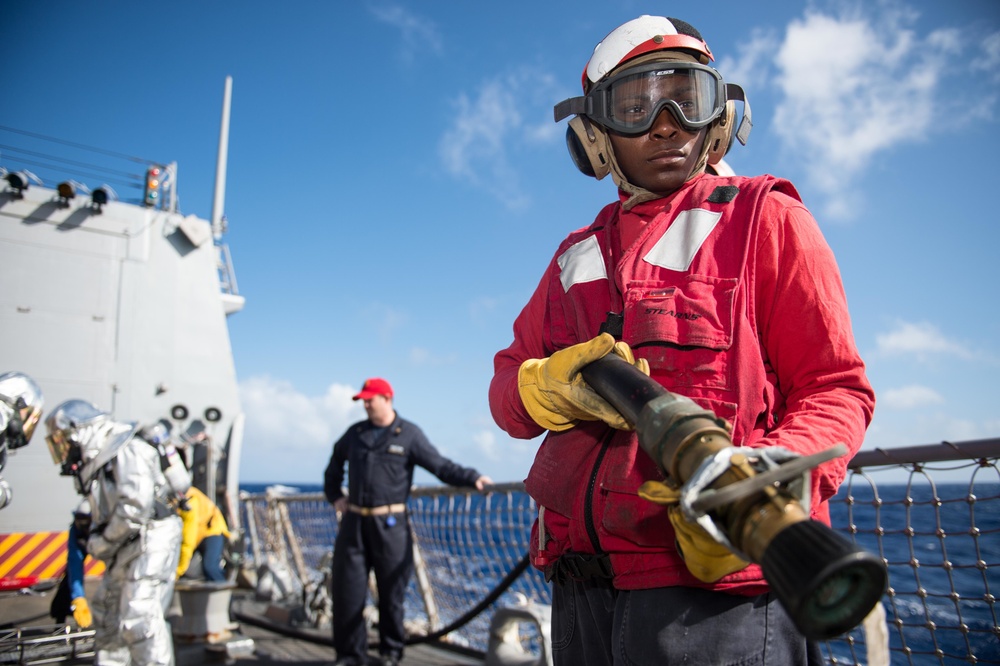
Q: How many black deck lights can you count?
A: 3